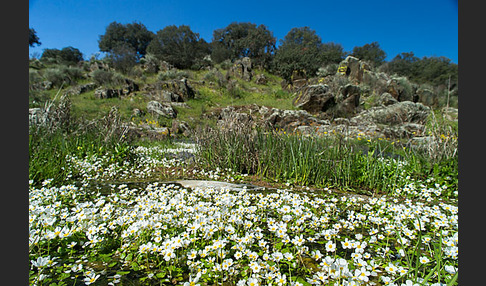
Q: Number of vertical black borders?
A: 2